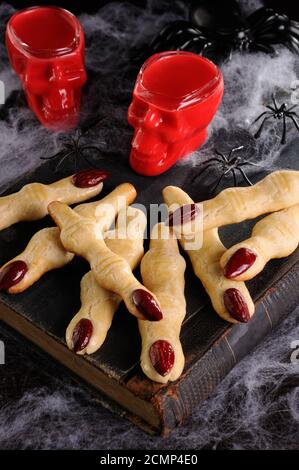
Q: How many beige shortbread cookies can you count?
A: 8